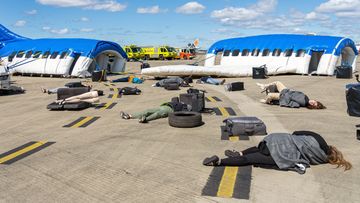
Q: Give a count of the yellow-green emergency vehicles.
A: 2